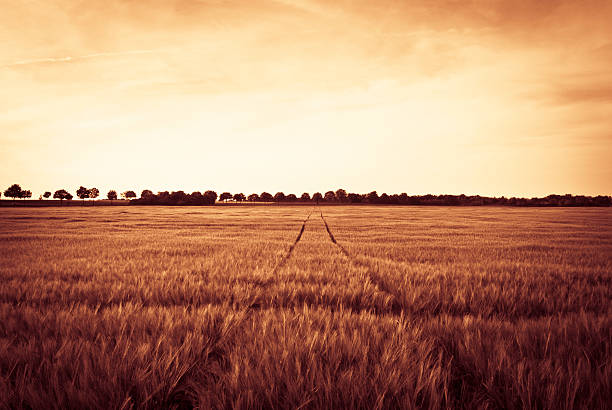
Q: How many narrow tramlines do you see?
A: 2